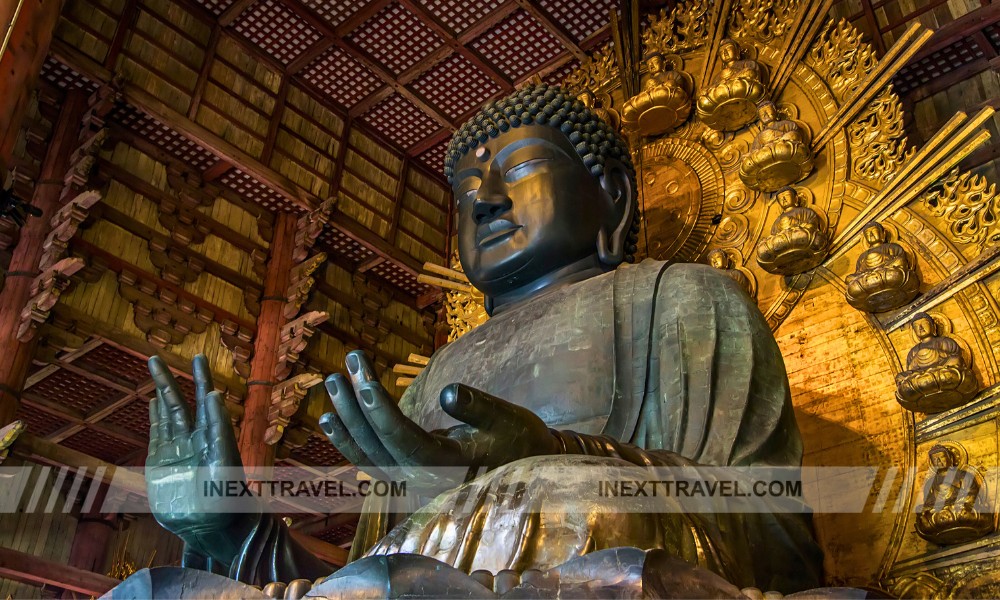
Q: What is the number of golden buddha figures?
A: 9